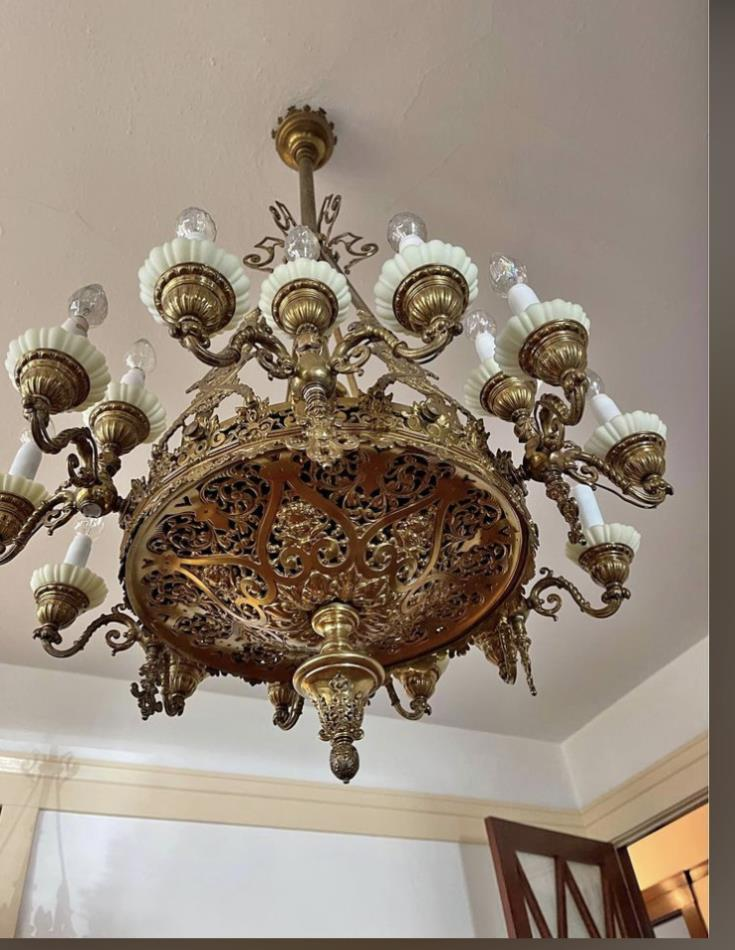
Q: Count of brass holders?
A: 15